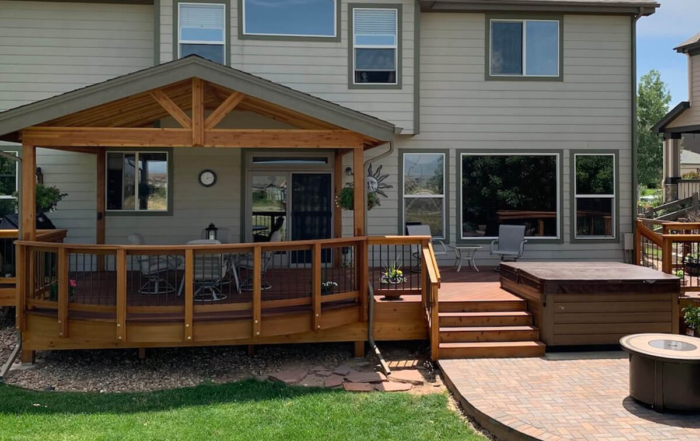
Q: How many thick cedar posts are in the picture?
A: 4